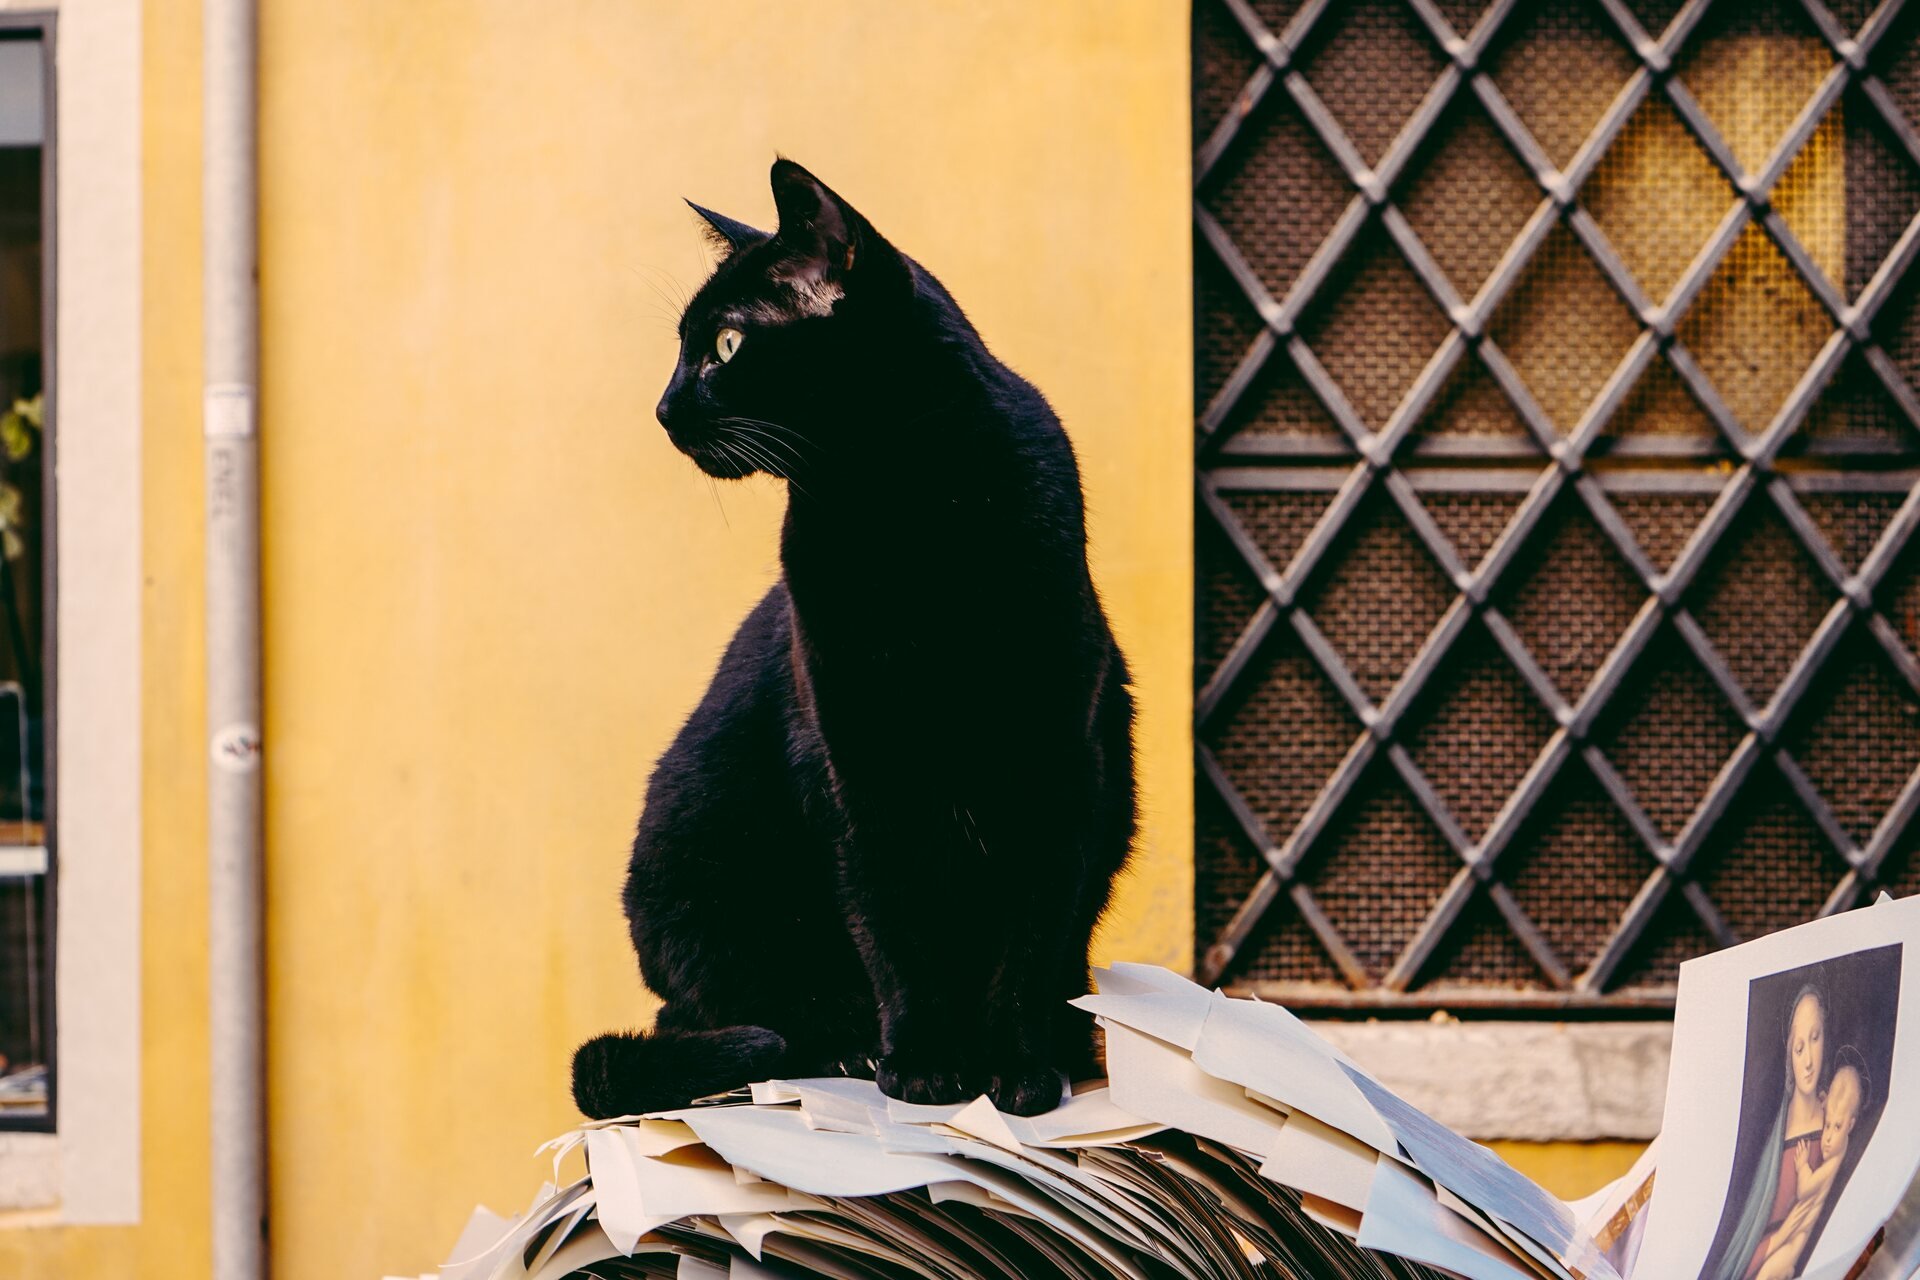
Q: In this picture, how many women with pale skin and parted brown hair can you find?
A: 1